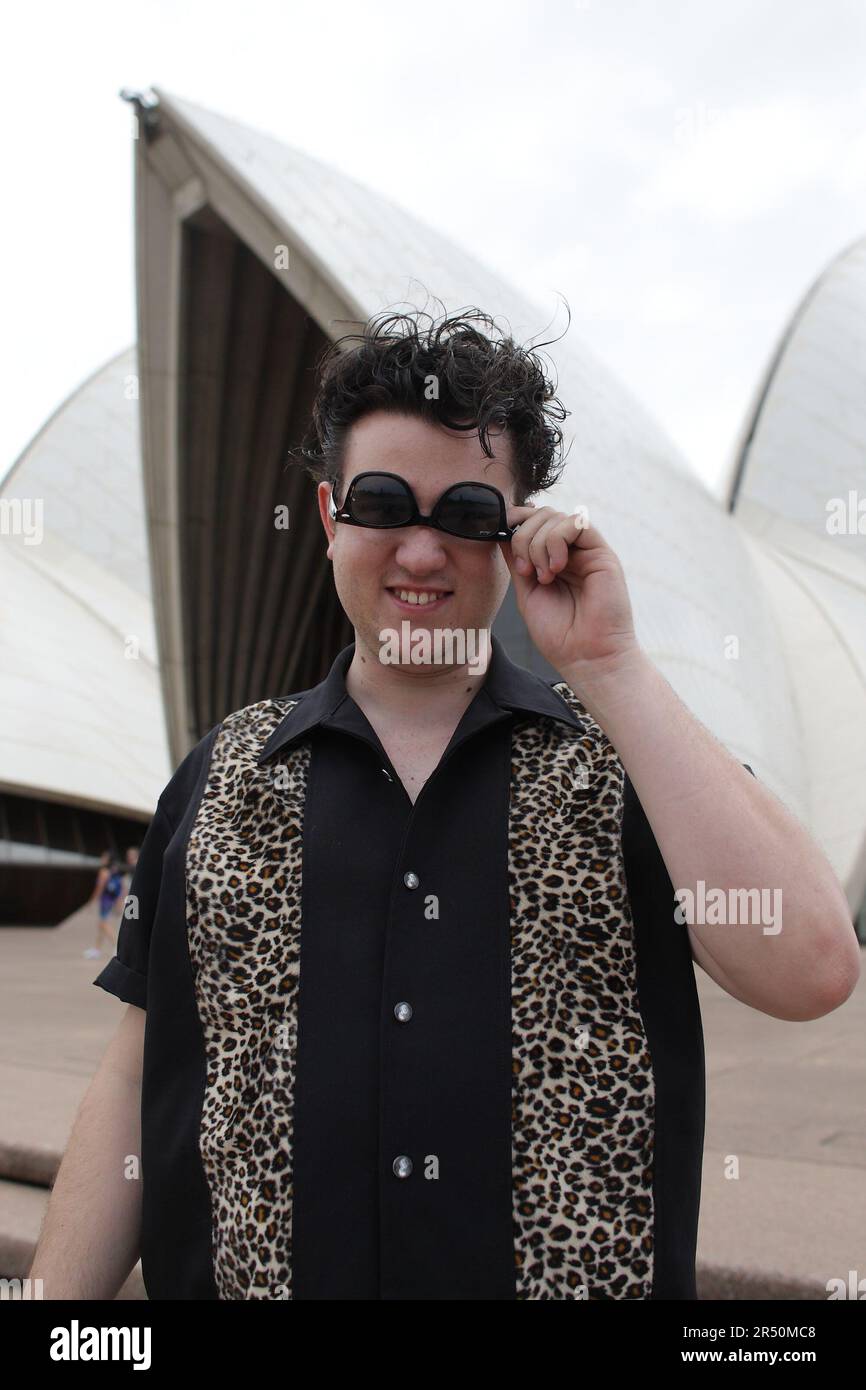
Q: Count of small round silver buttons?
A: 3